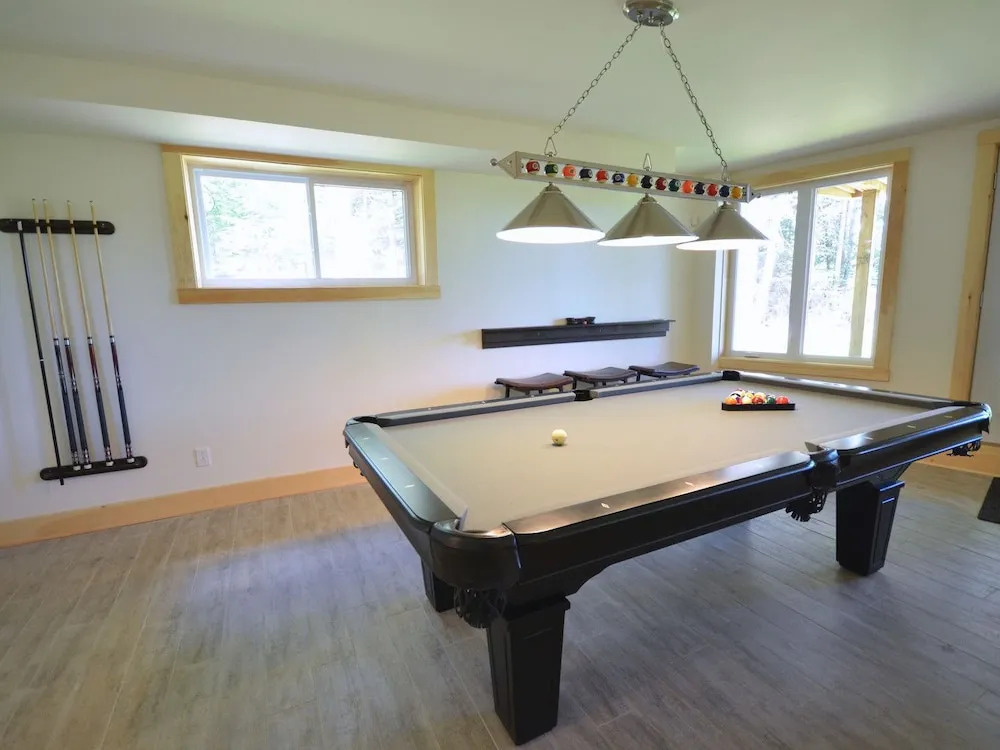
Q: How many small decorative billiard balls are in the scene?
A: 15